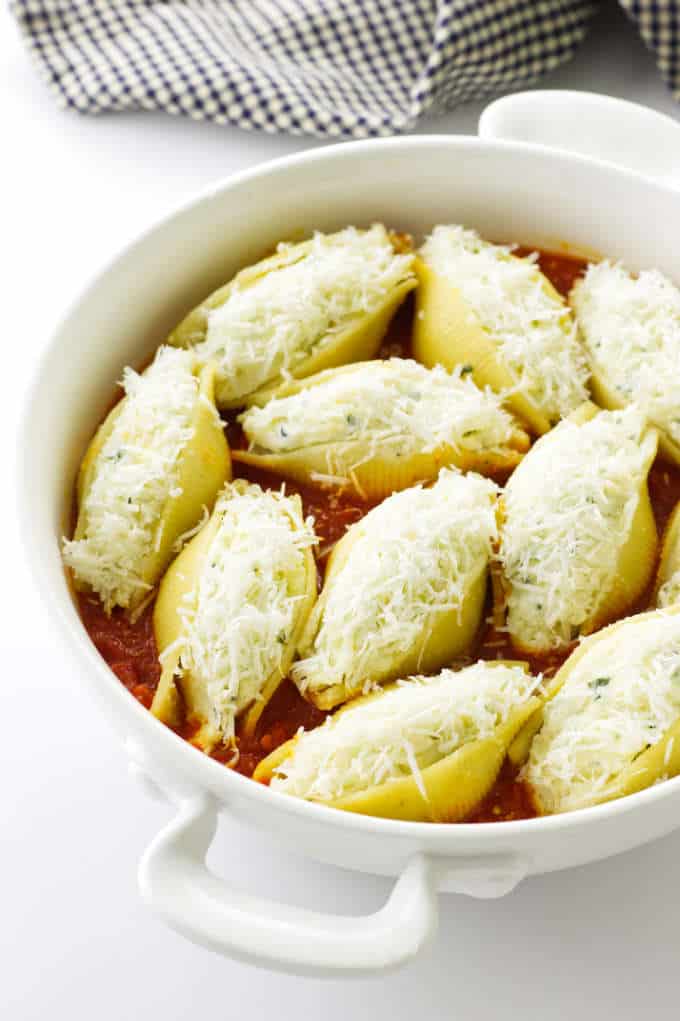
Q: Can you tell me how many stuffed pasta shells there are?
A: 11